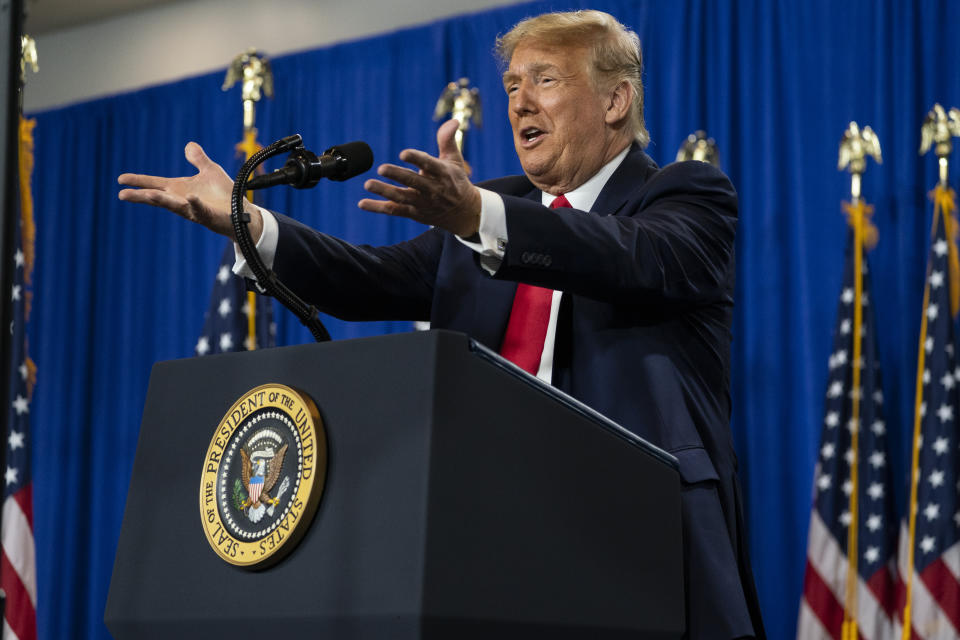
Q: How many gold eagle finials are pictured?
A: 6